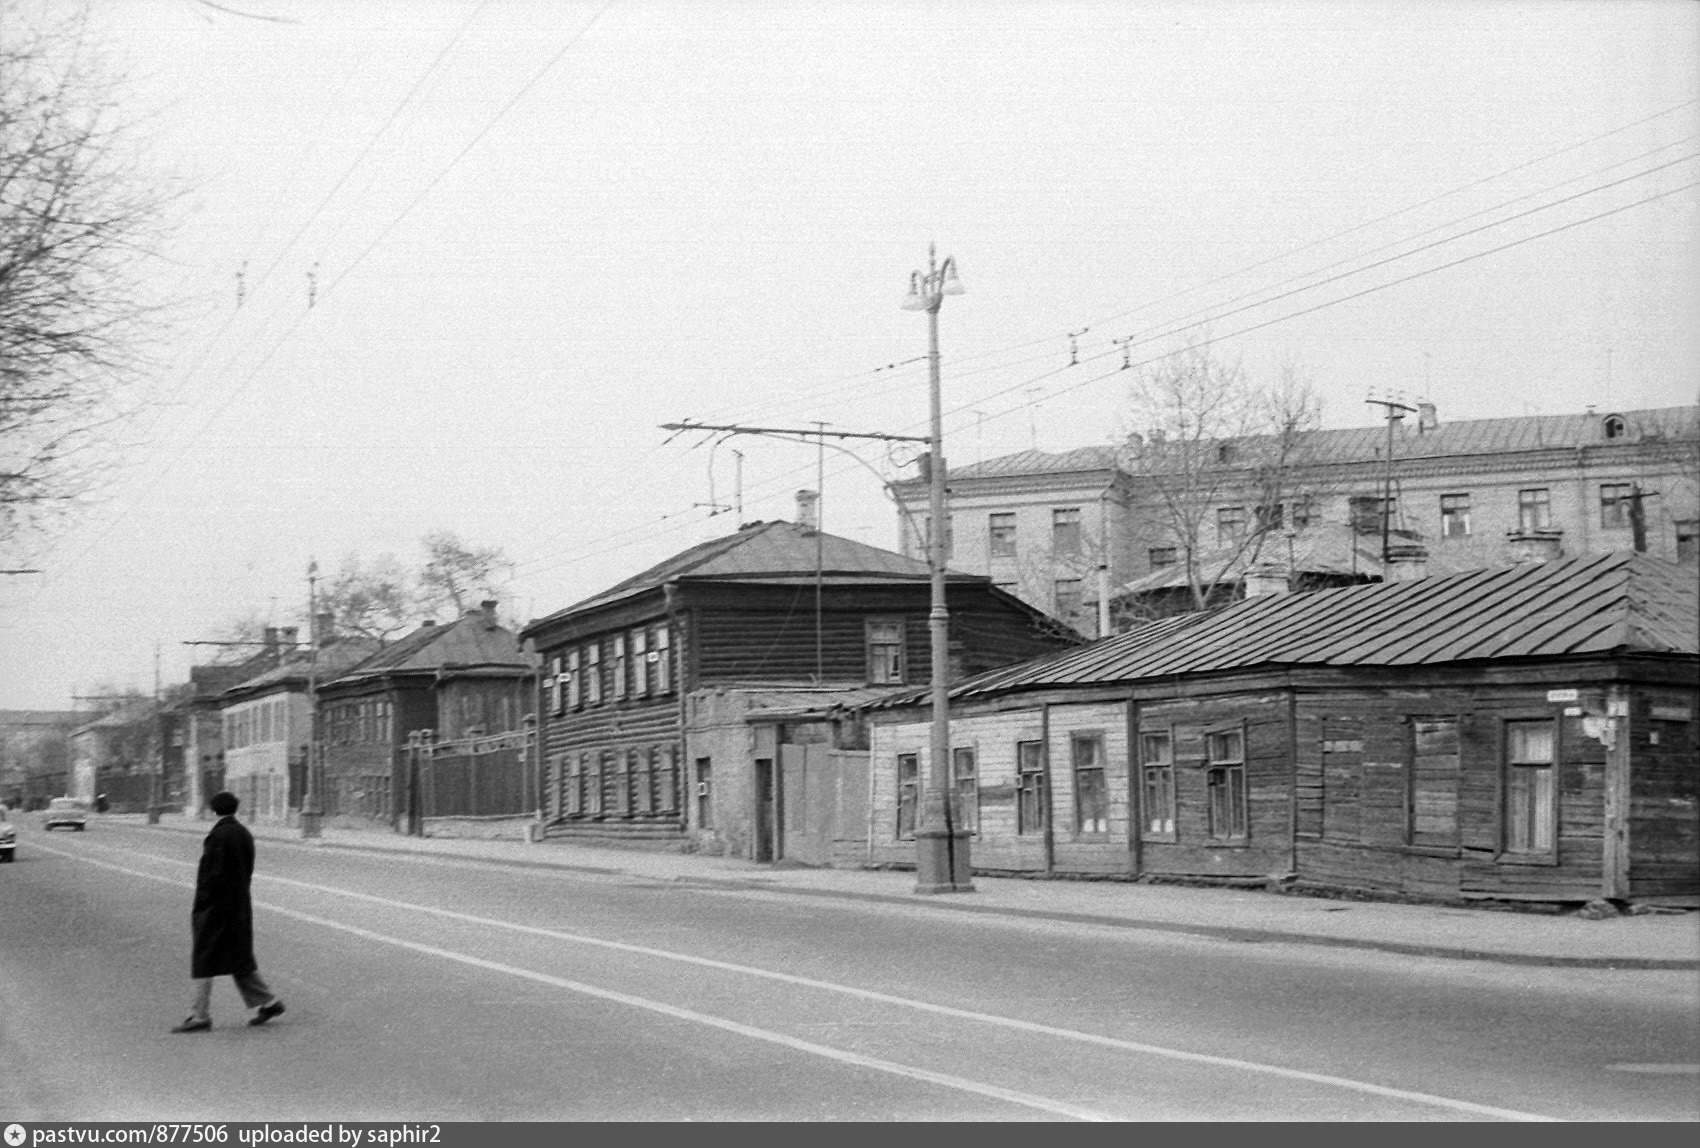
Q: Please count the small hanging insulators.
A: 4